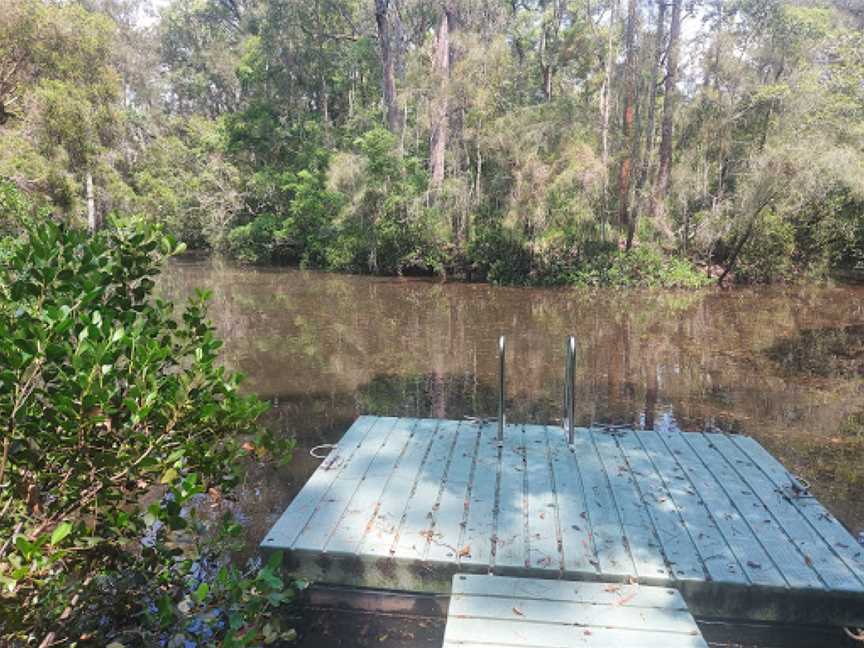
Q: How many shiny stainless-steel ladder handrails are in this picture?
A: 2